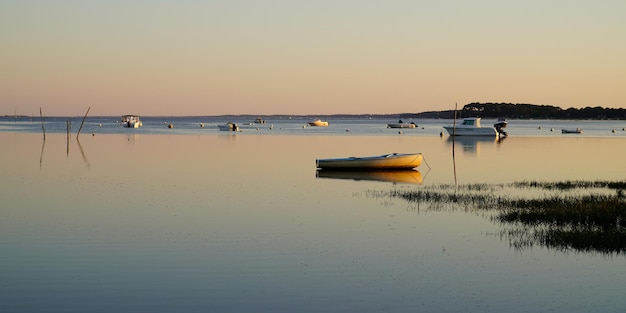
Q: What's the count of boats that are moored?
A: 8